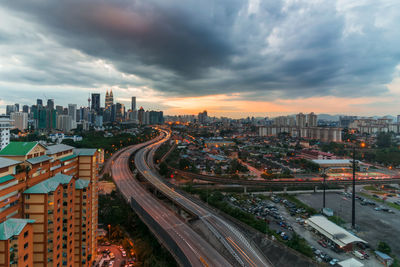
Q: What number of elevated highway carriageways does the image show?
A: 2